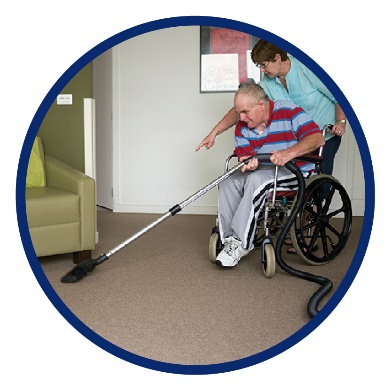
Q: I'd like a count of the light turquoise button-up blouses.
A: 1